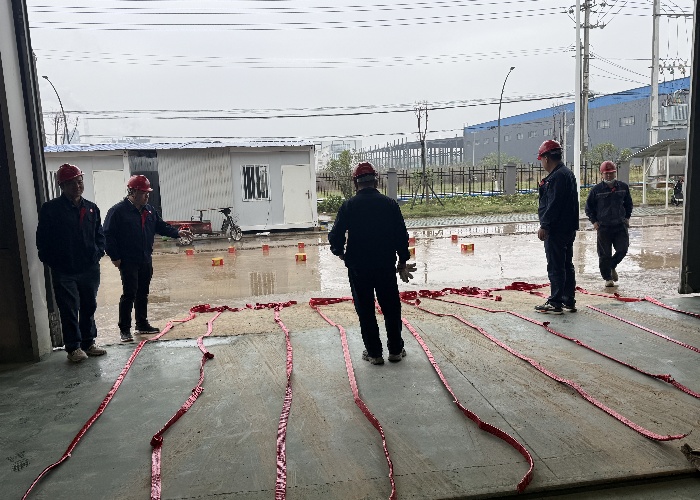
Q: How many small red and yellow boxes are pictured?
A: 10